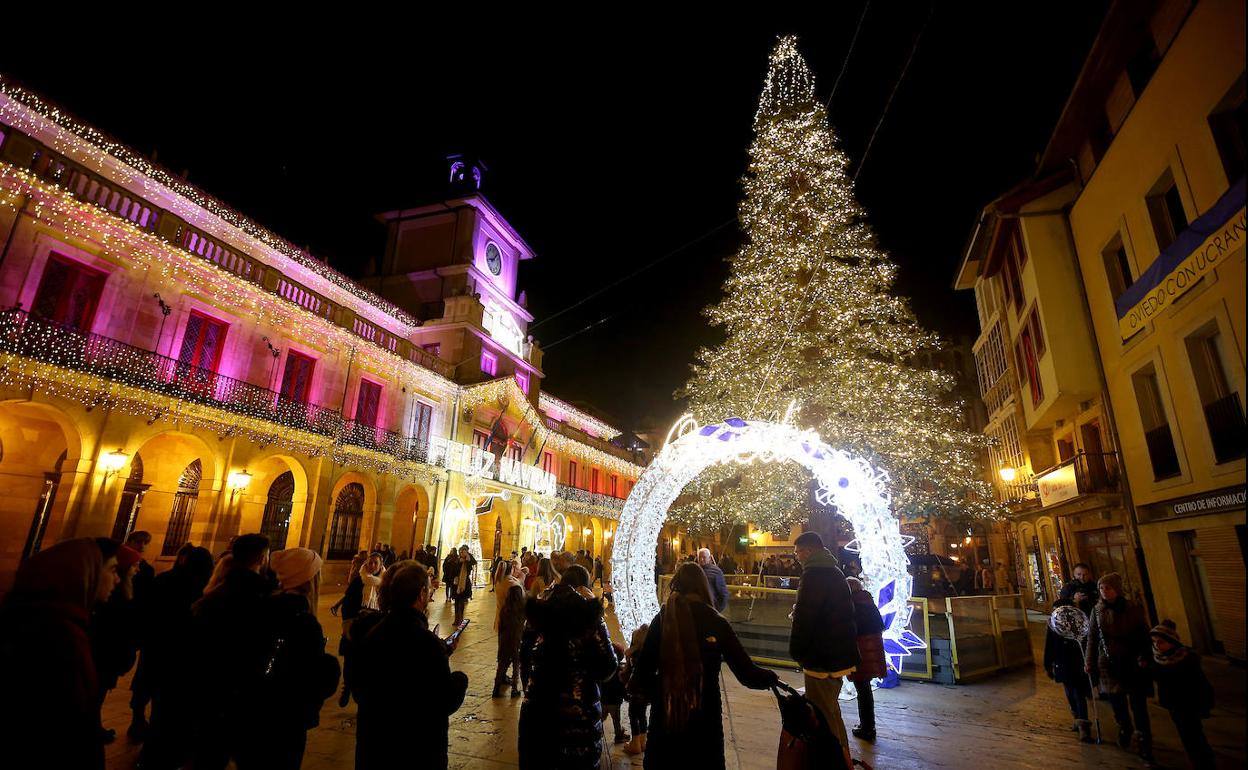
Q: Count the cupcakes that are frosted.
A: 0